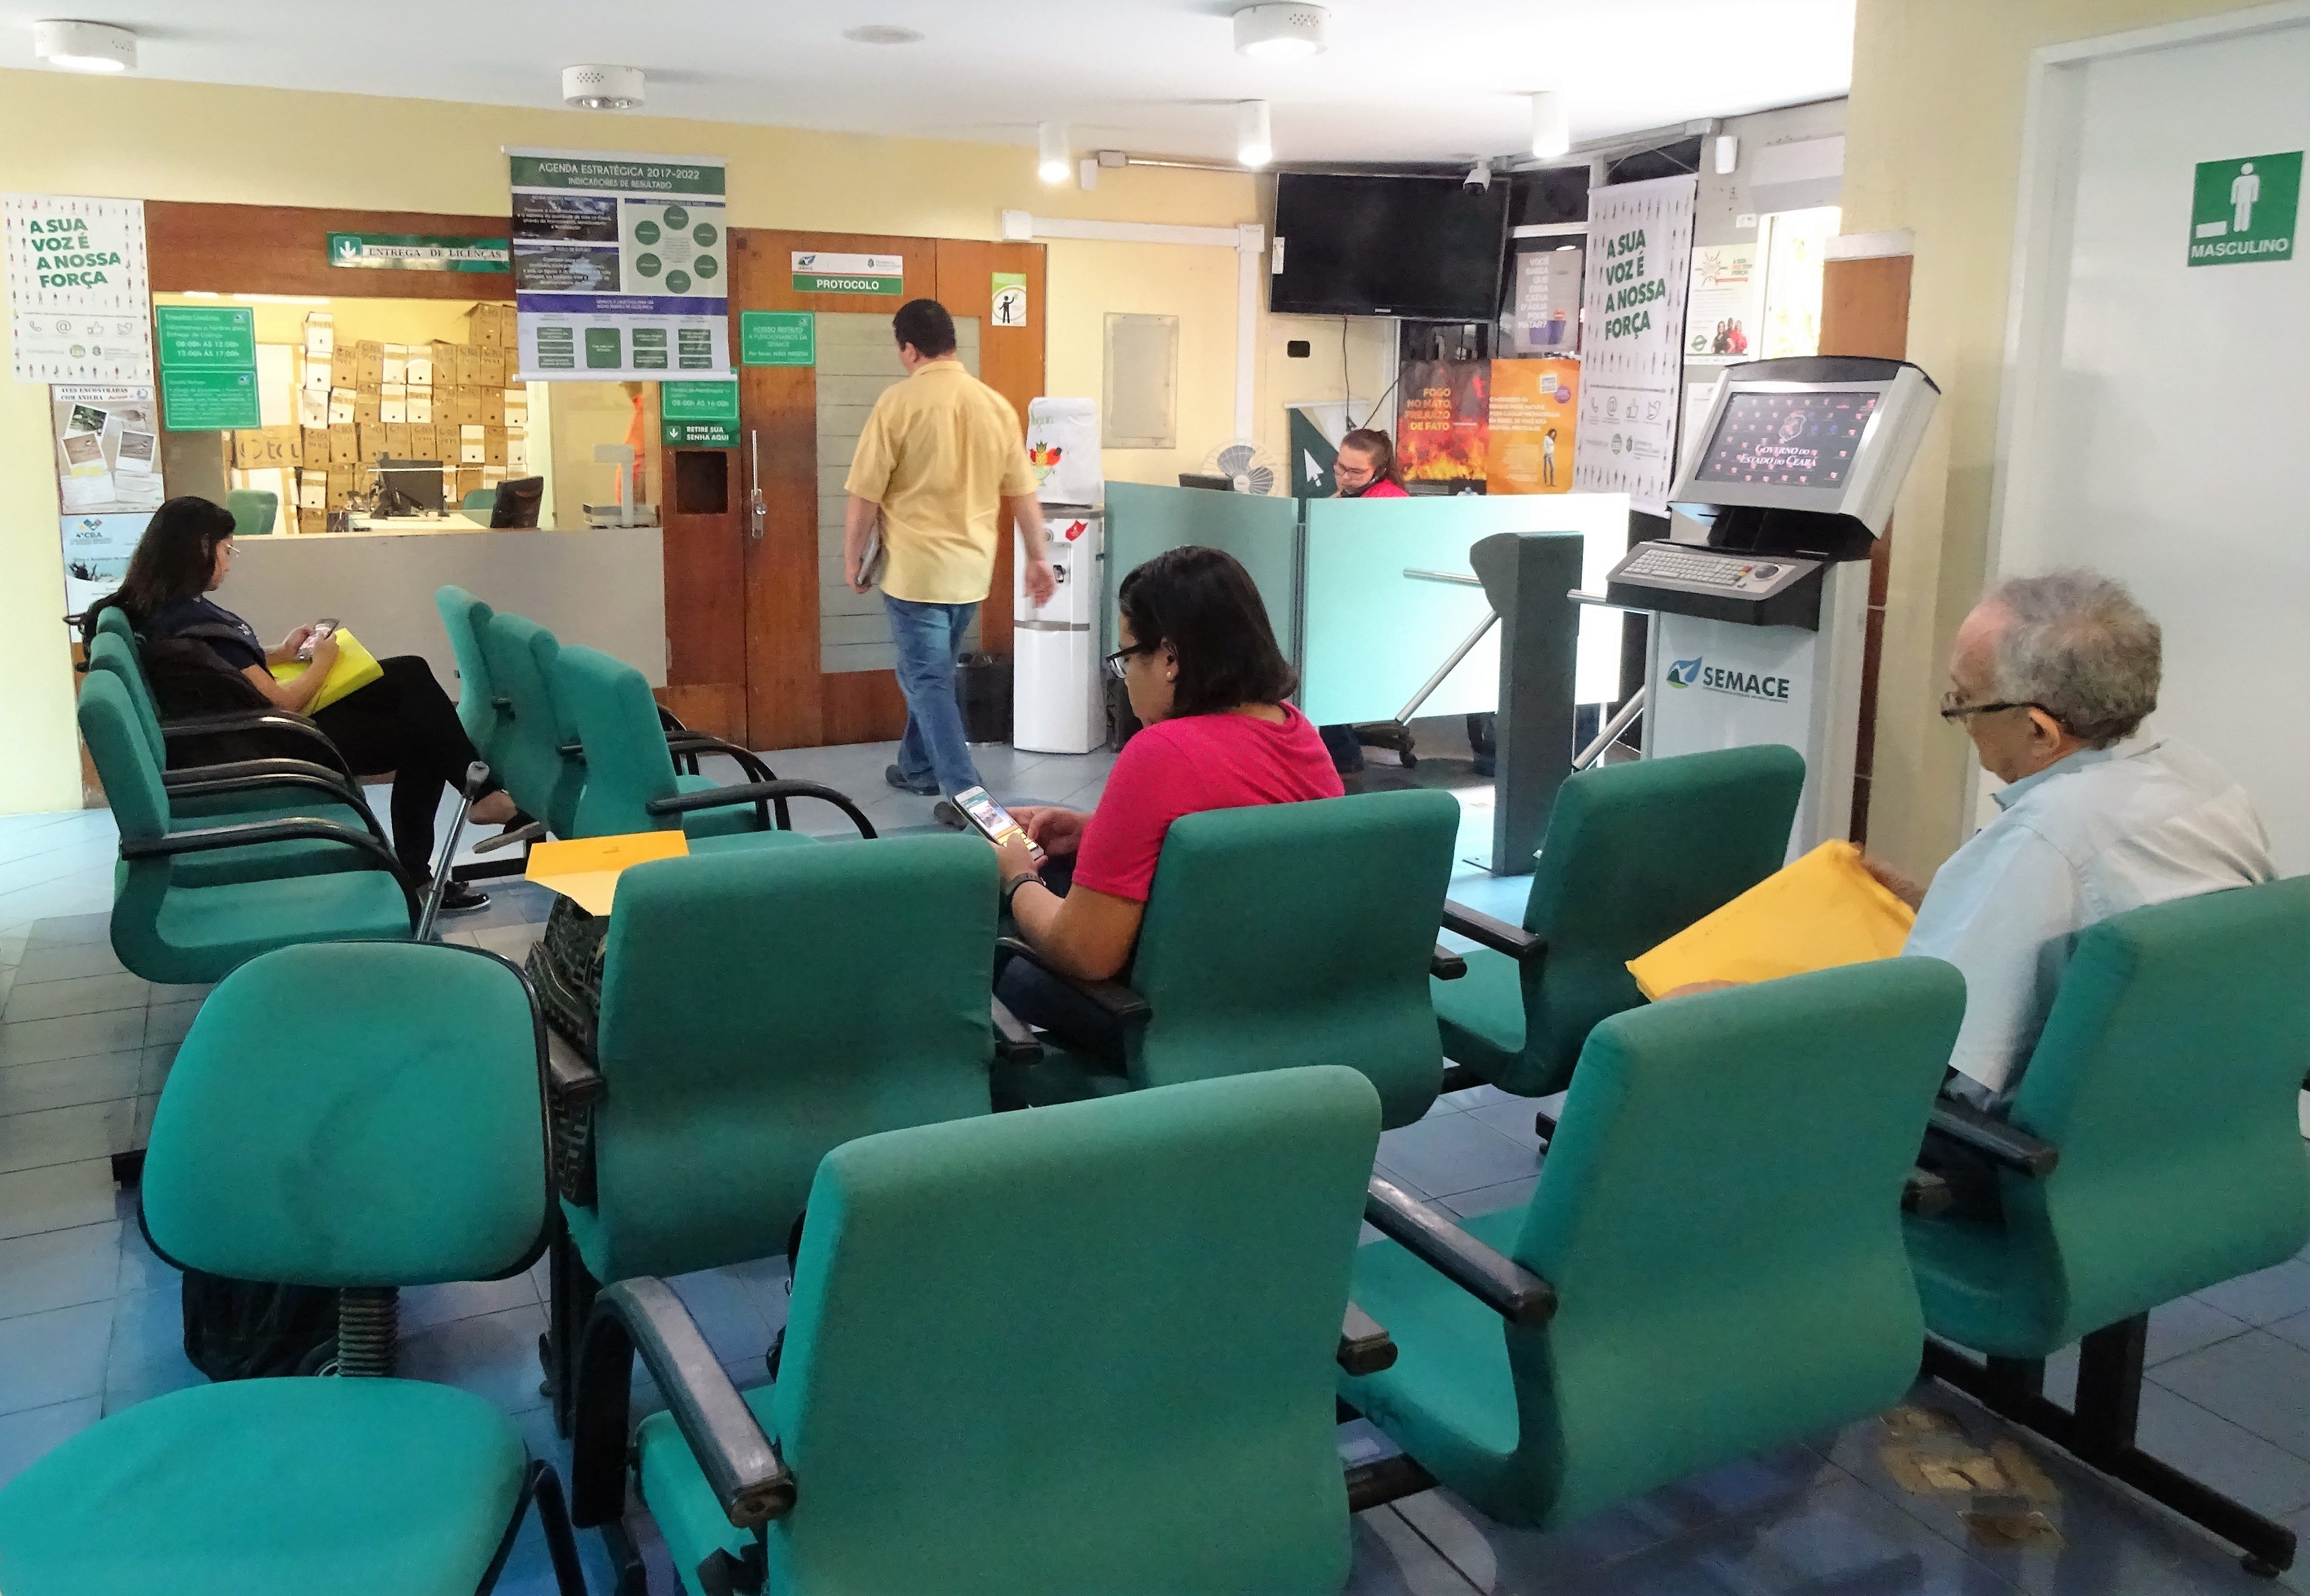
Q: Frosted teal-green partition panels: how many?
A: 2